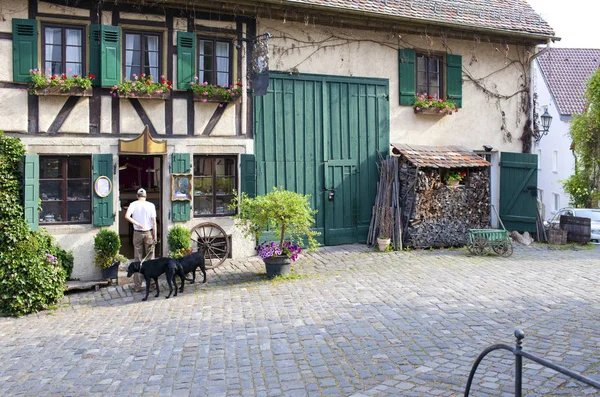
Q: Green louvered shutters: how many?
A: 4